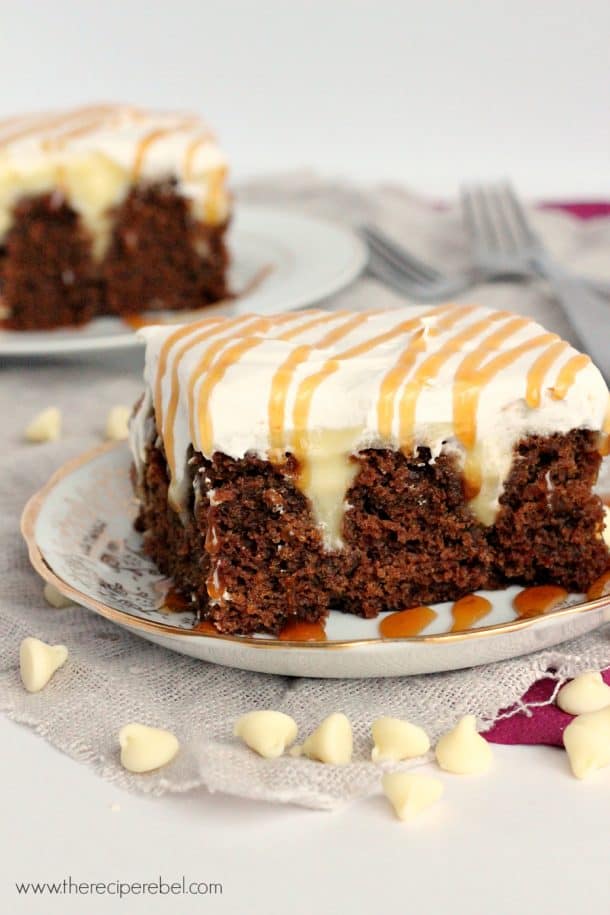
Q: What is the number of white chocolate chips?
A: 12